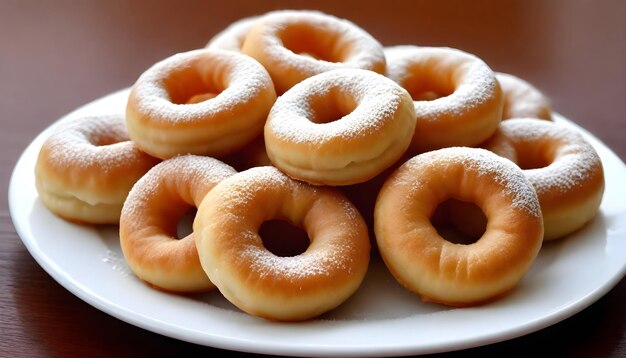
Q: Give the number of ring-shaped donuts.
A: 11